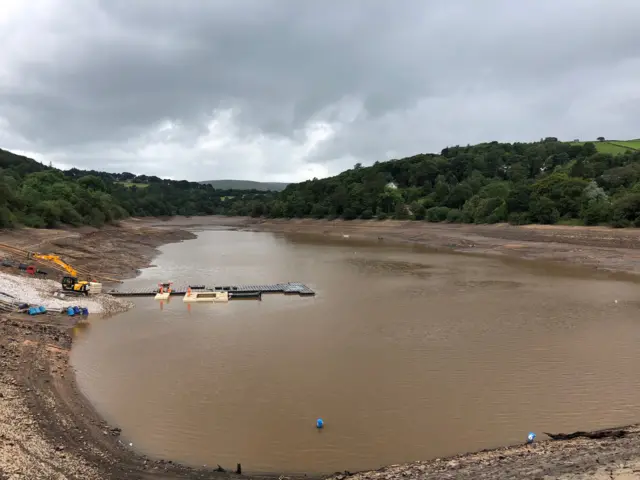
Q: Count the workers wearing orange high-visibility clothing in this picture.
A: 3